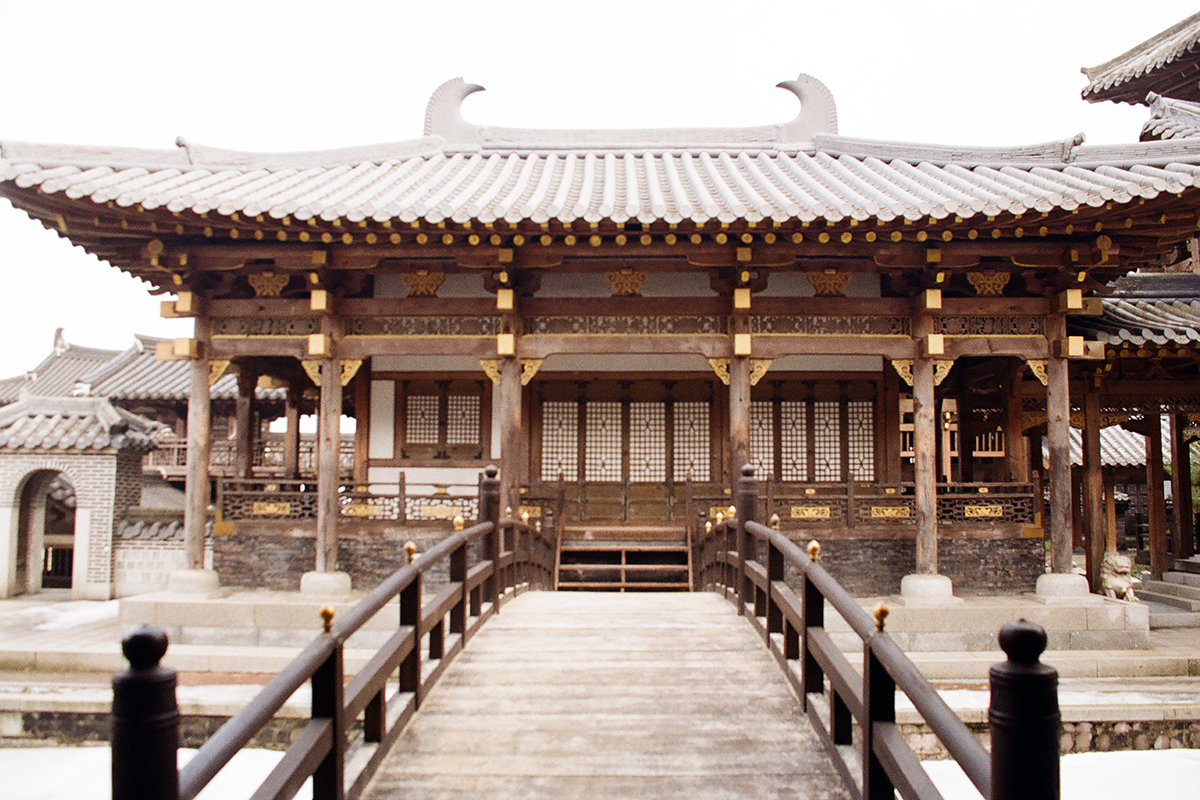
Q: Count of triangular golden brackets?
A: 10